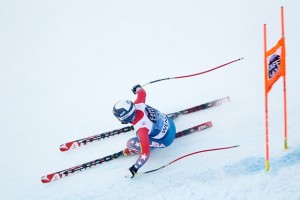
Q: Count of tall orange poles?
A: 2